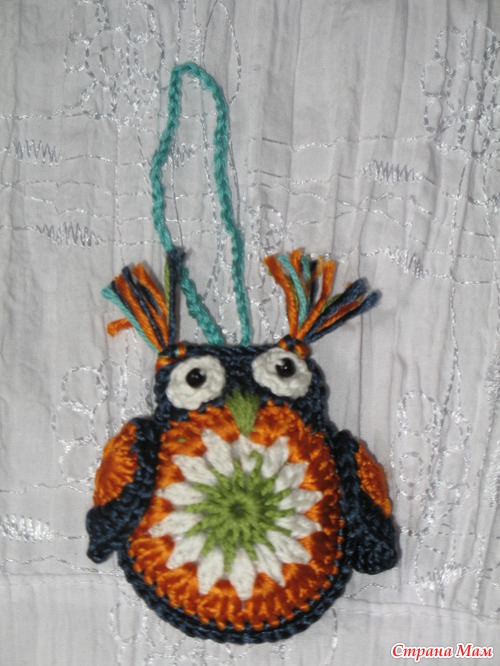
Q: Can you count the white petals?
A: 14